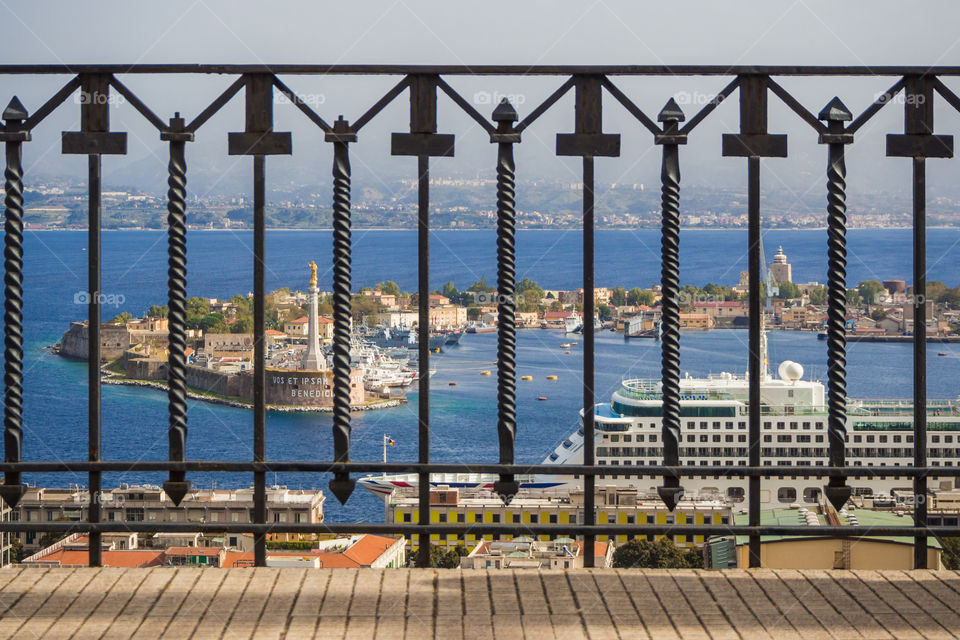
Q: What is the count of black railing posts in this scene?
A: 12